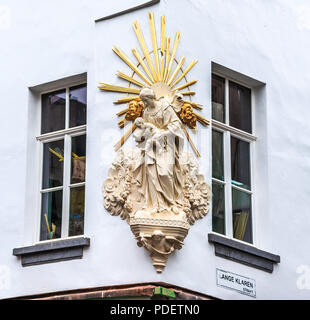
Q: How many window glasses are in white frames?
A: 12